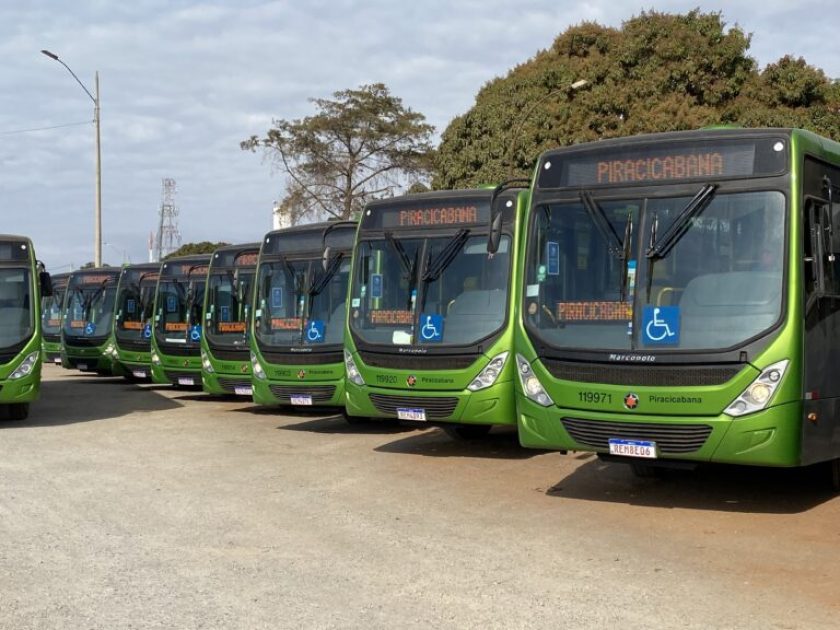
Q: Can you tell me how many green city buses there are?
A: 9